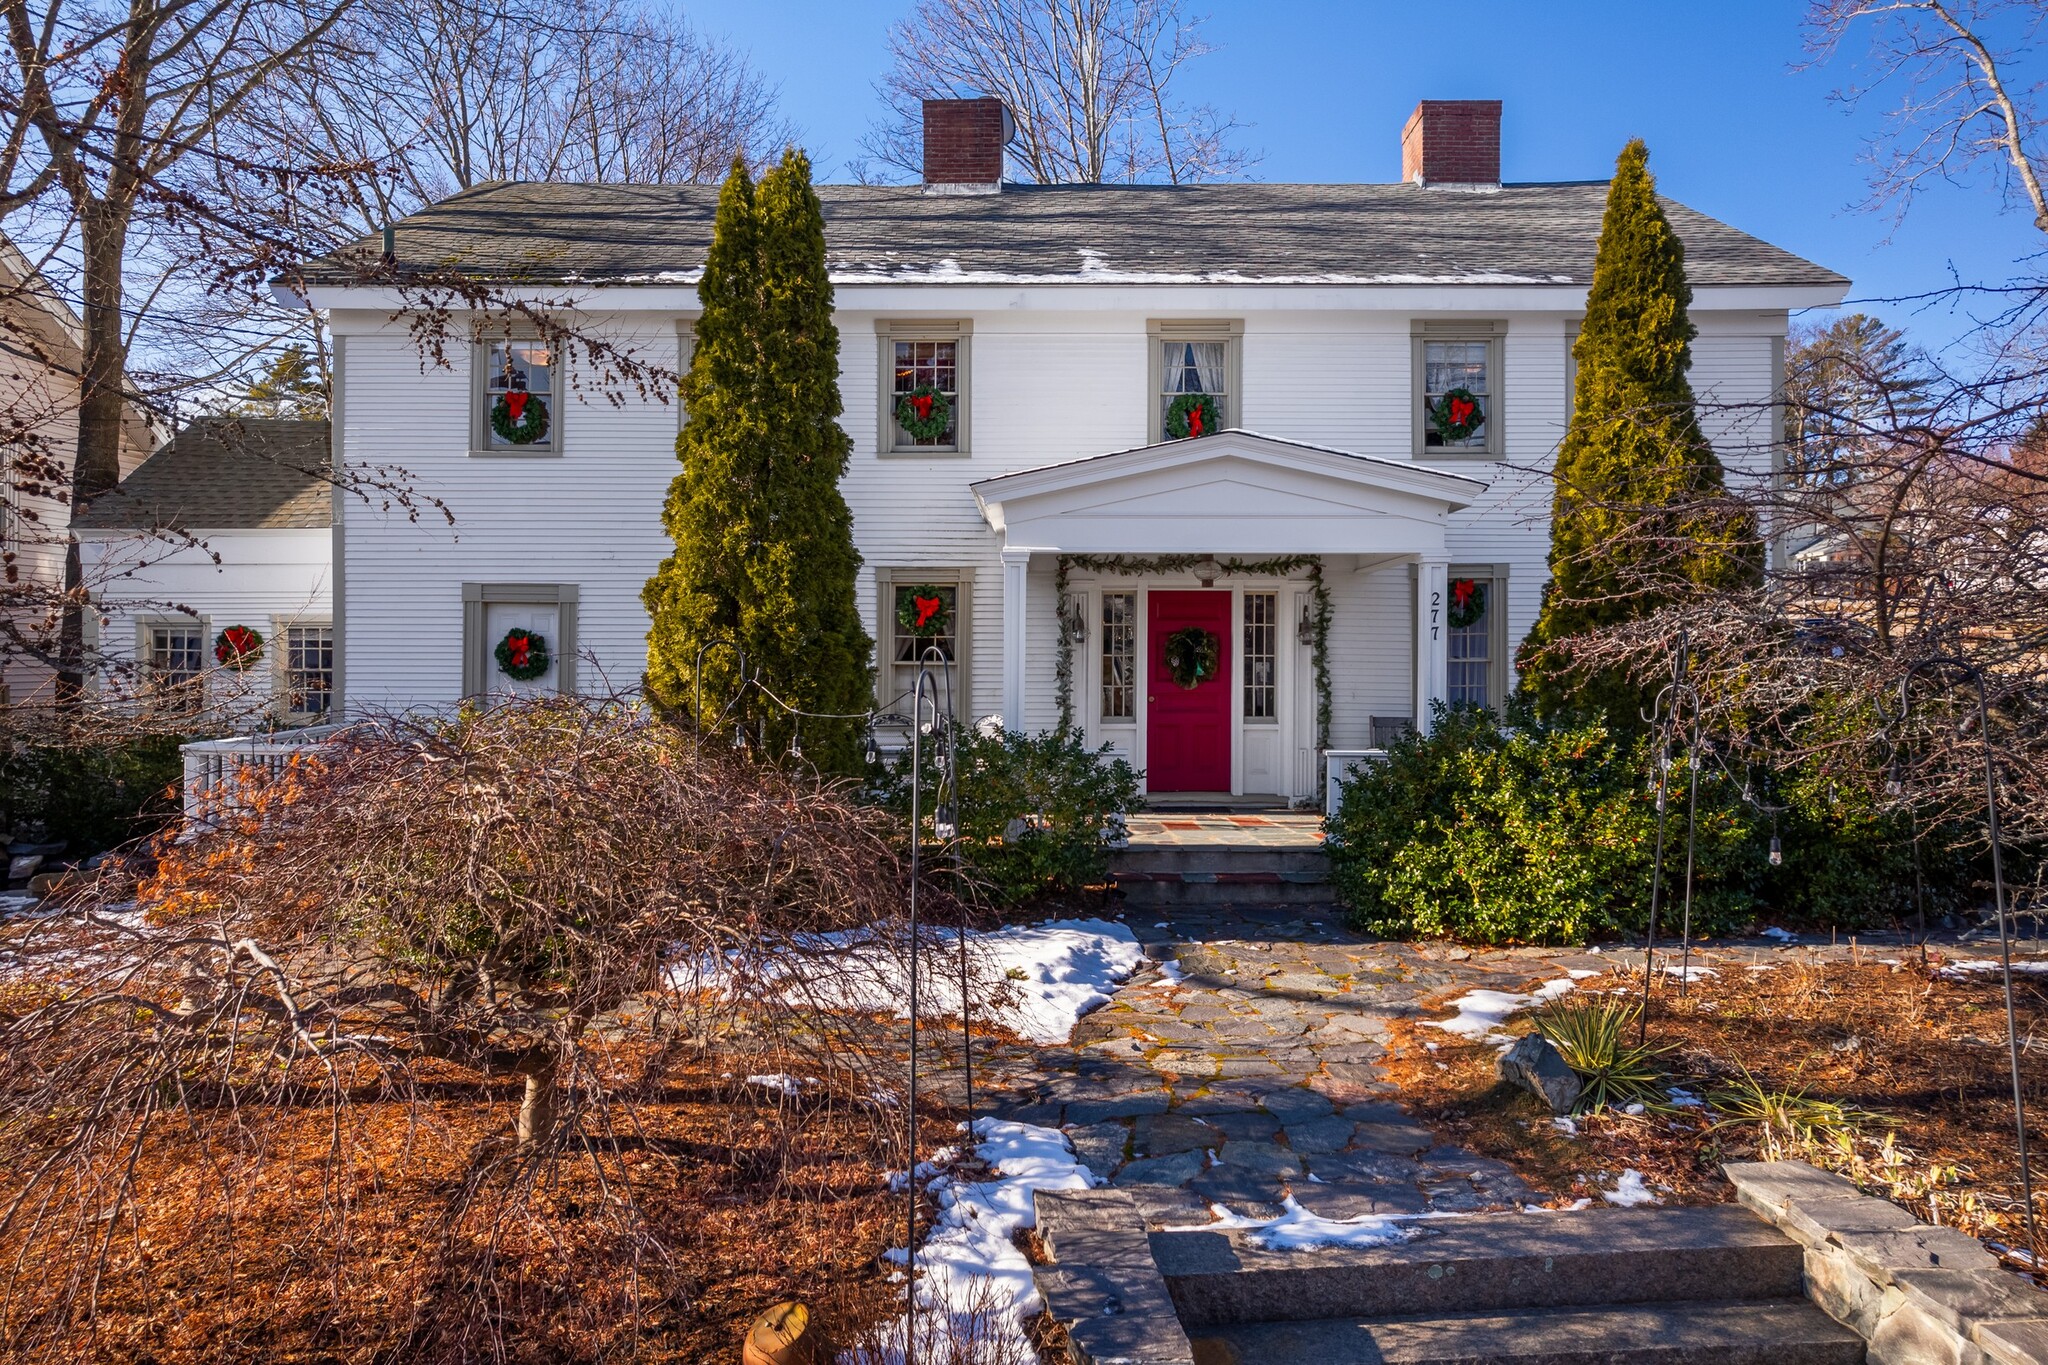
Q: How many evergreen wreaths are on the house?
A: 9